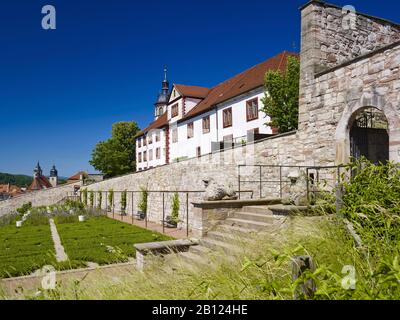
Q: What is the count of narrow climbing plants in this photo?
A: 7